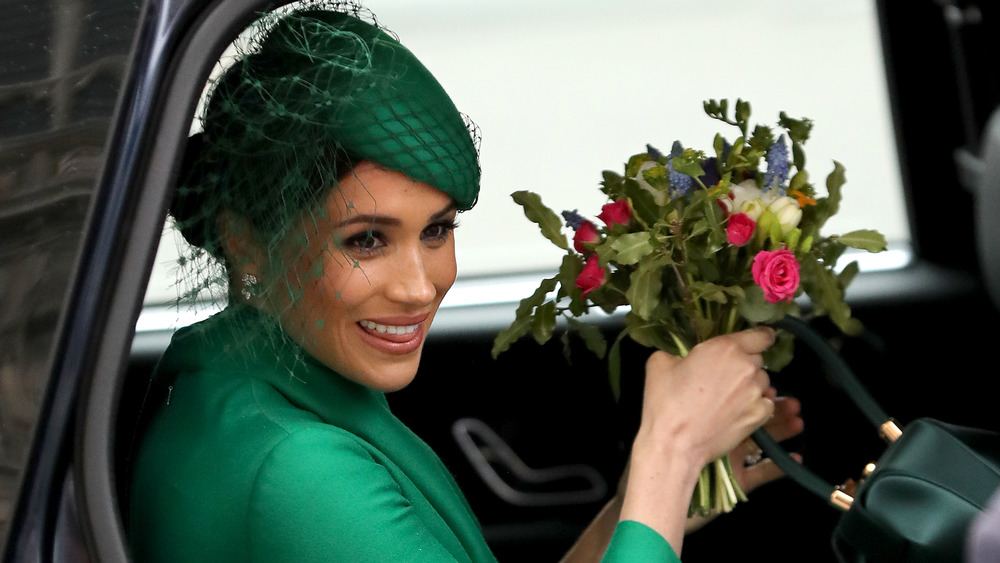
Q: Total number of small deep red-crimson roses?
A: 4